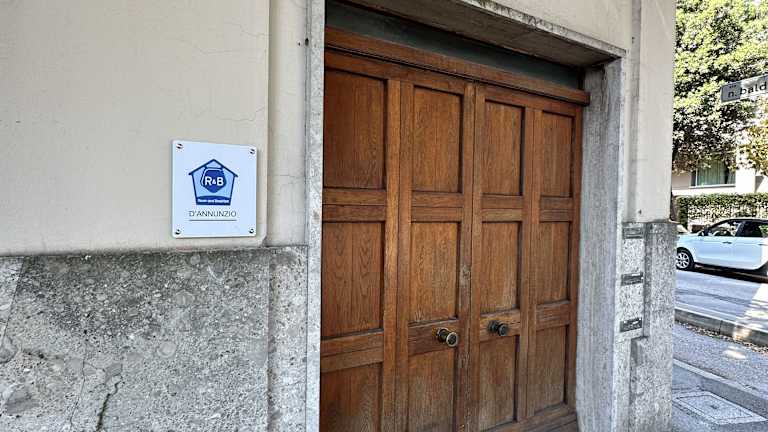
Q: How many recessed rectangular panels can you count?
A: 12